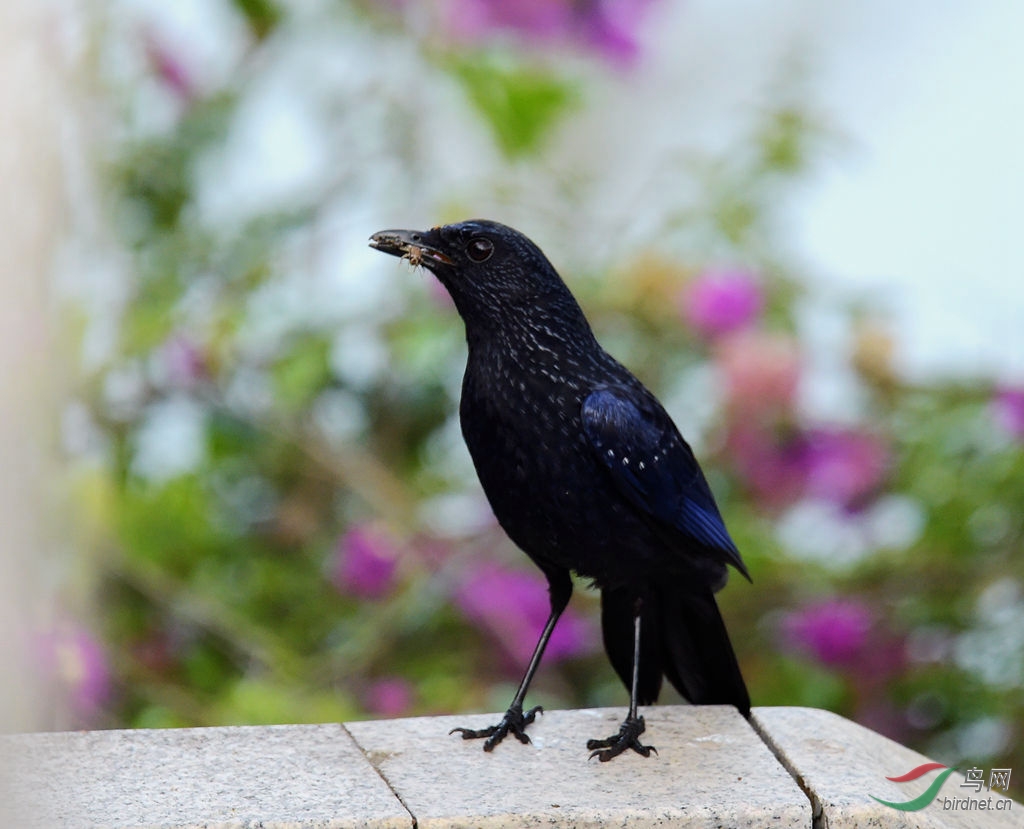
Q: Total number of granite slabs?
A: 3